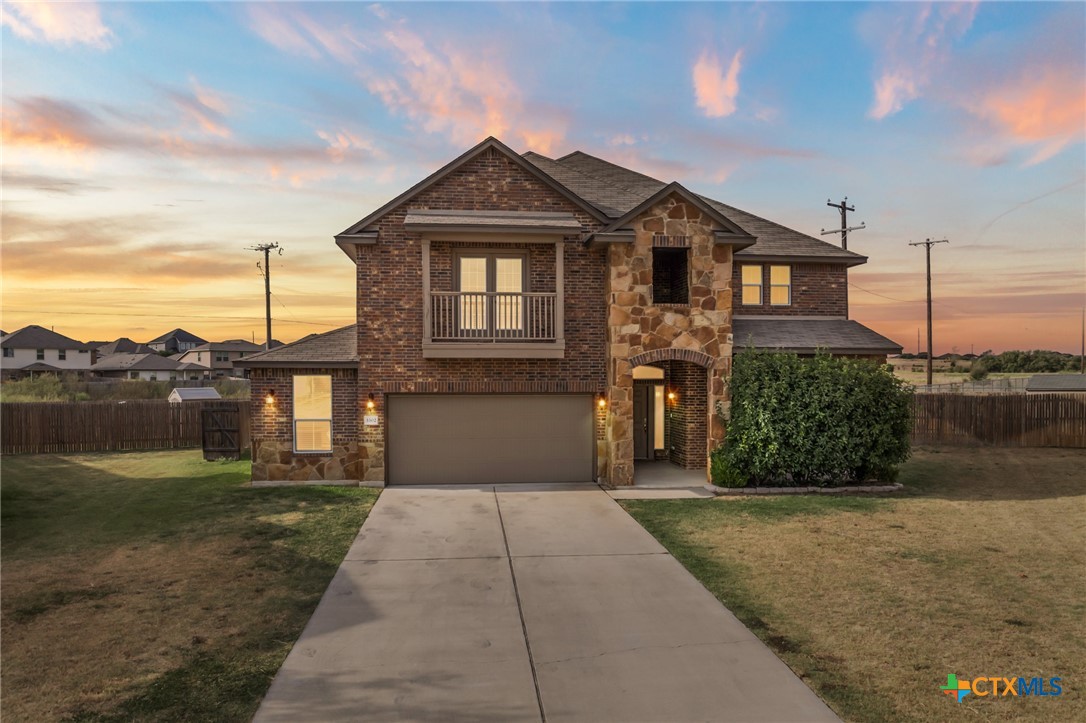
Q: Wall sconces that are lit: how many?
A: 4